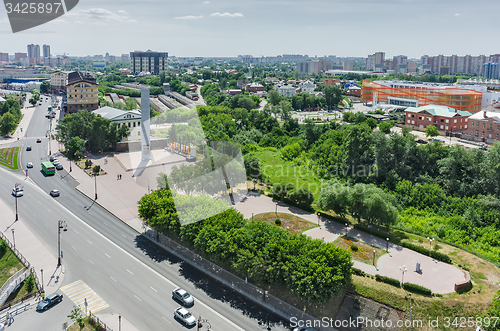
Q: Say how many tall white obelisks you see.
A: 1